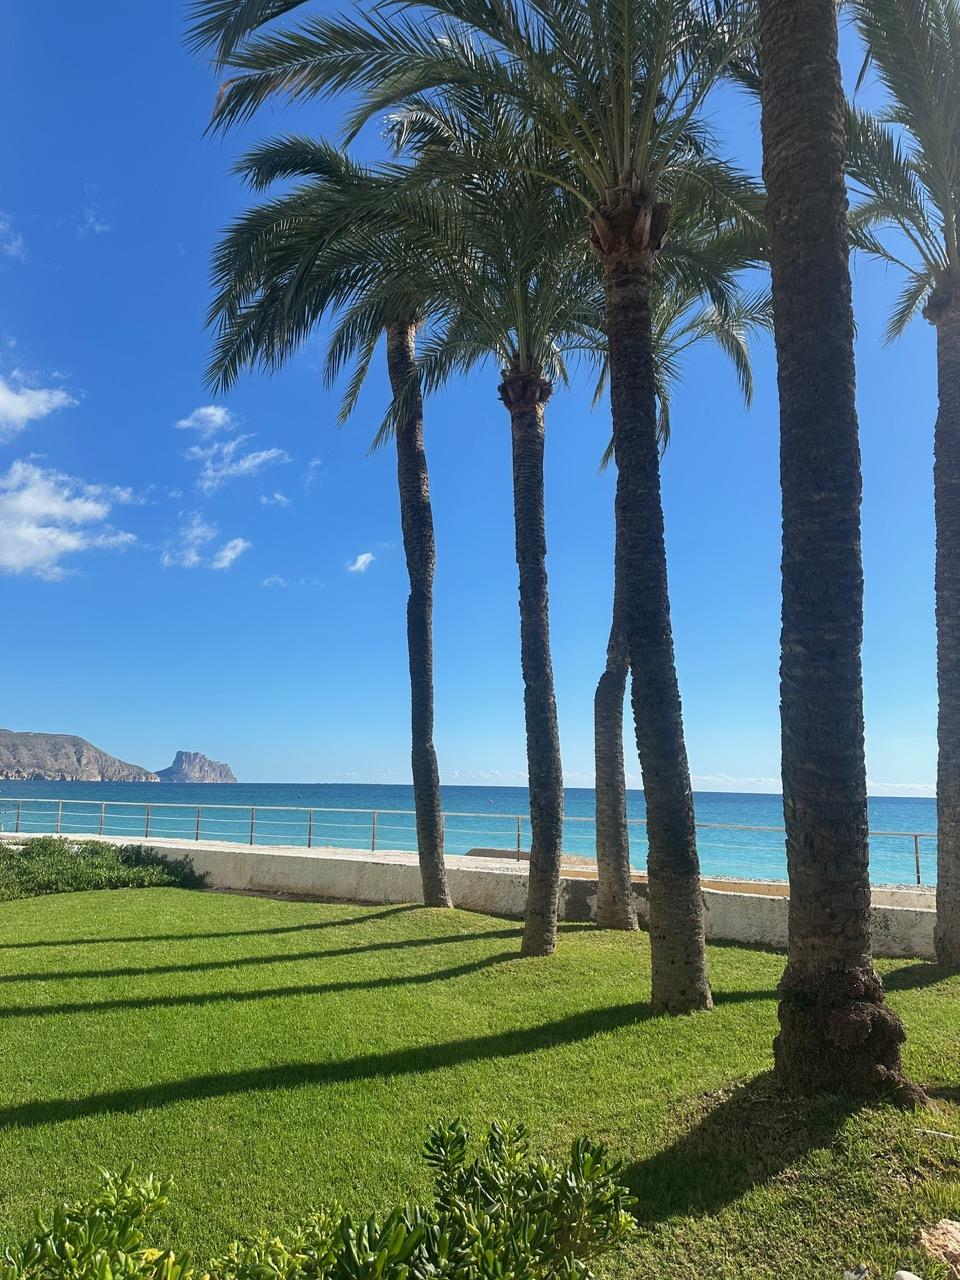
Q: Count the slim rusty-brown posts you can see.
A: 11